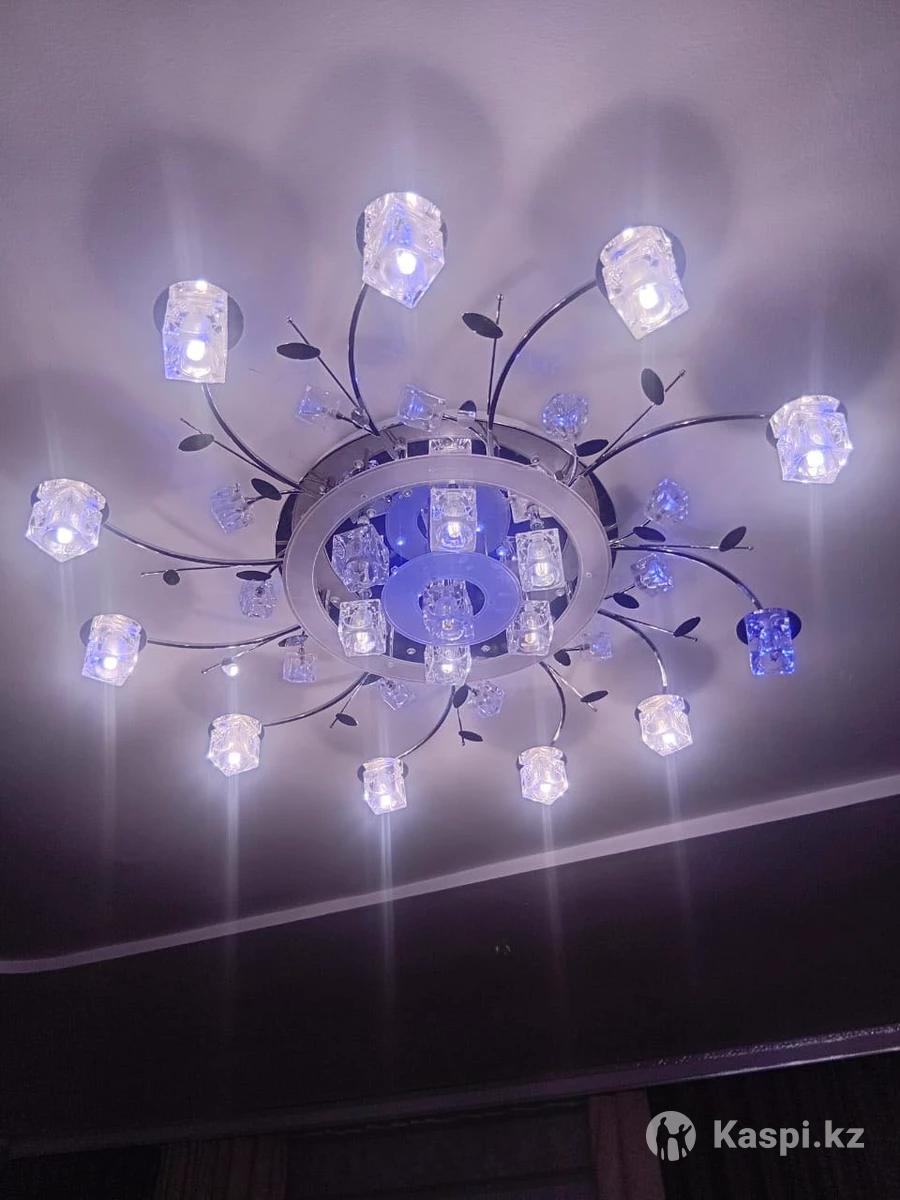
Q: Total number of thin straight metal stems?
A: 11